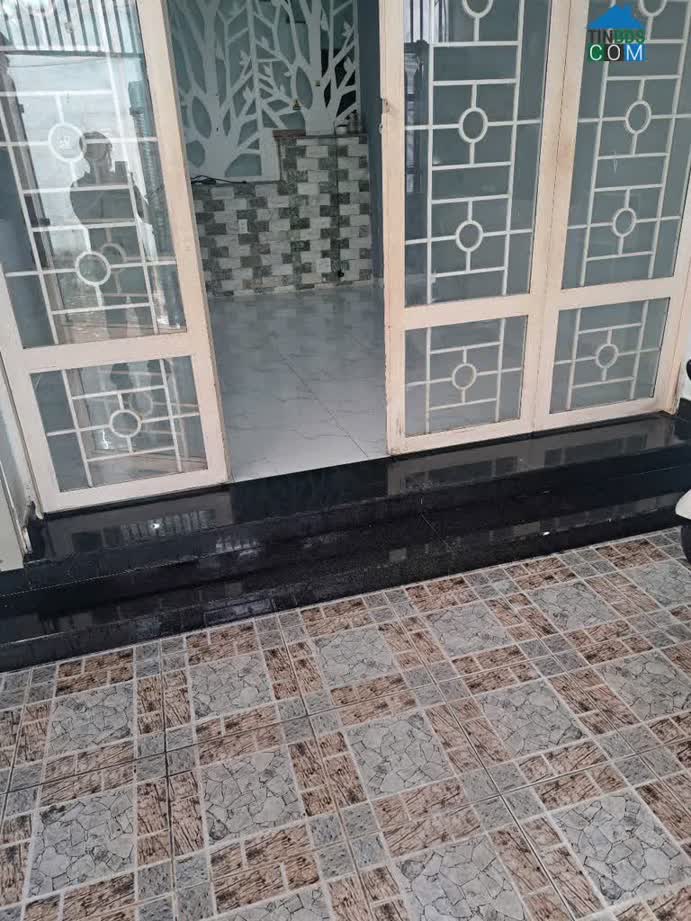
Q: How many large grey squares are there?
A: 14